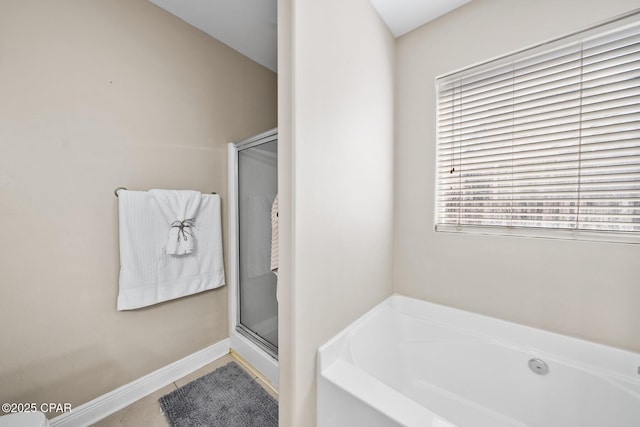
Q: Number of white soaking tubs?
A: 1